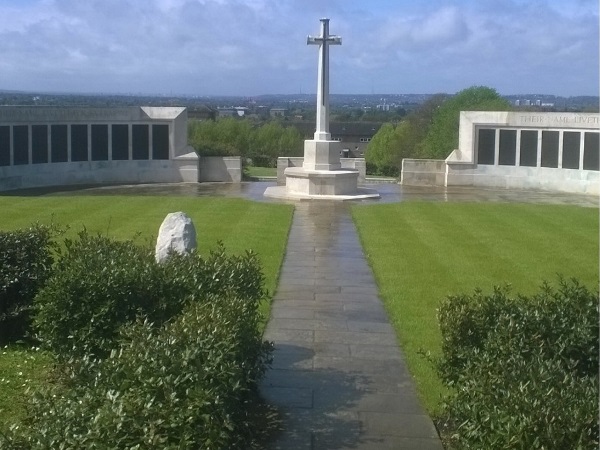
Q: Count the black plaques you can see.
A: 15